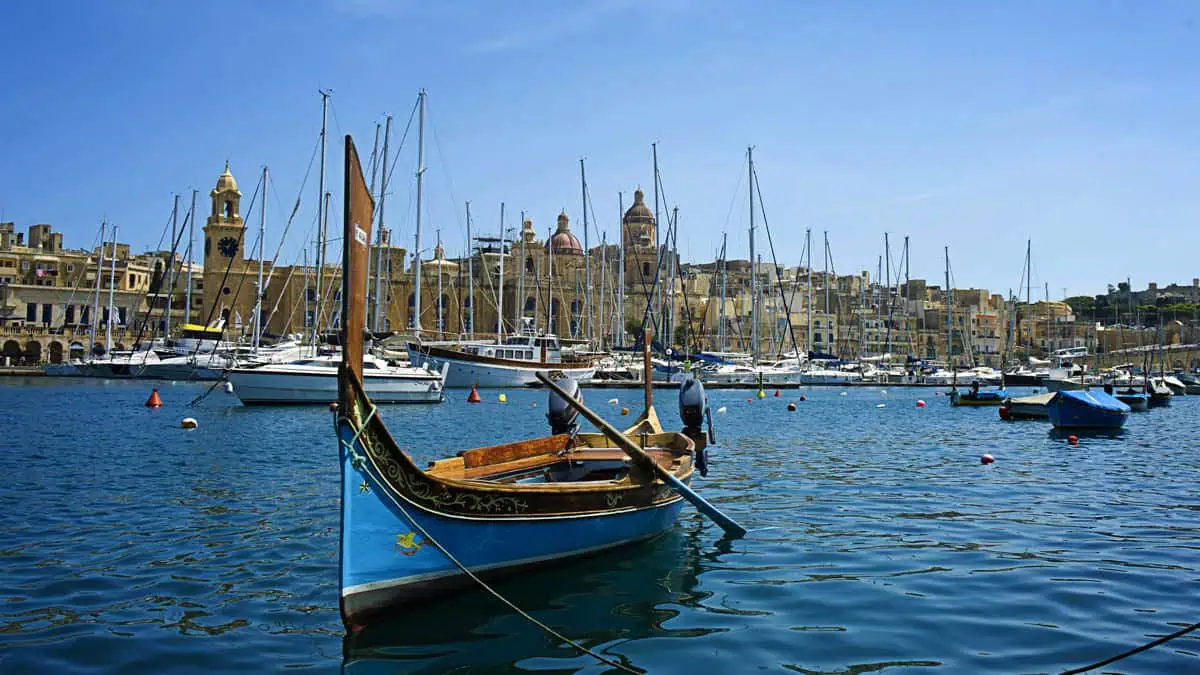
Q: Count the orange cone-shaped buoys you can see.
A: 2